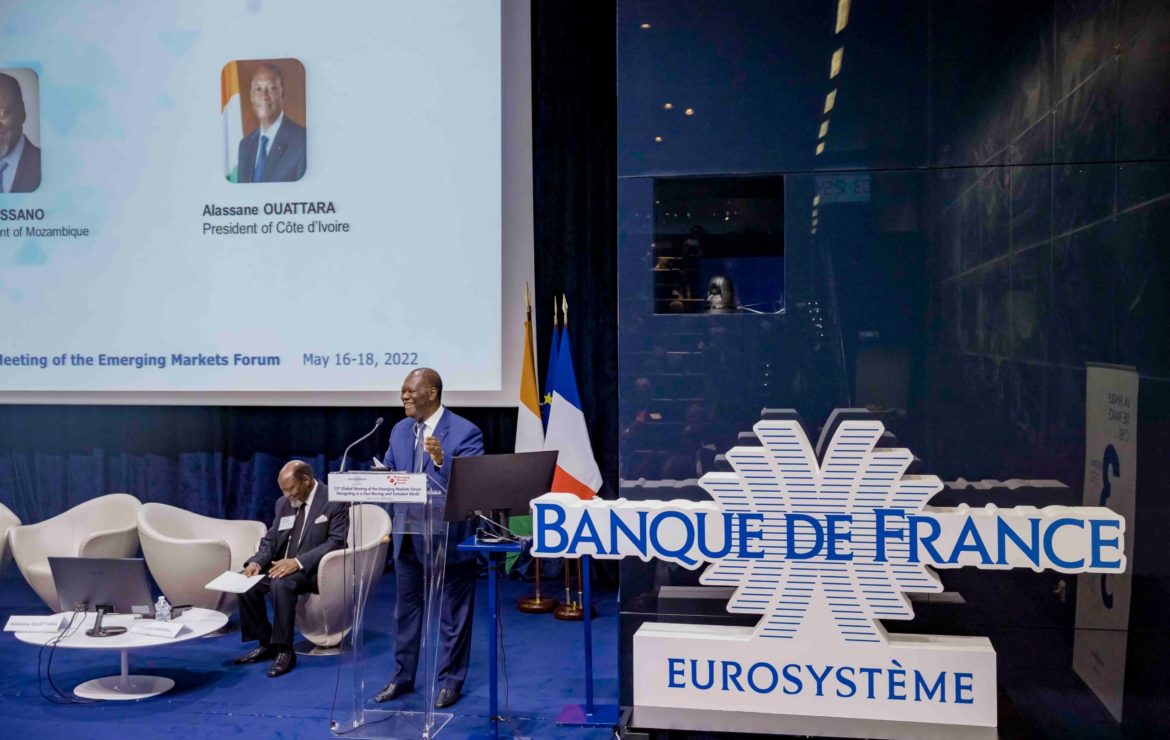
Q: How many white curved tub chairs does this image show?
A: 4